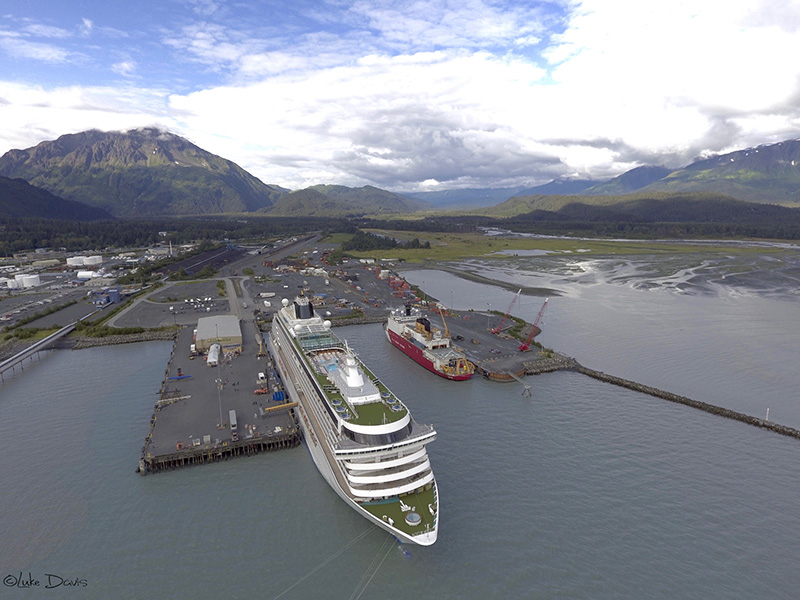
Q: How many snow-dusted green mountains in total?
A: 2